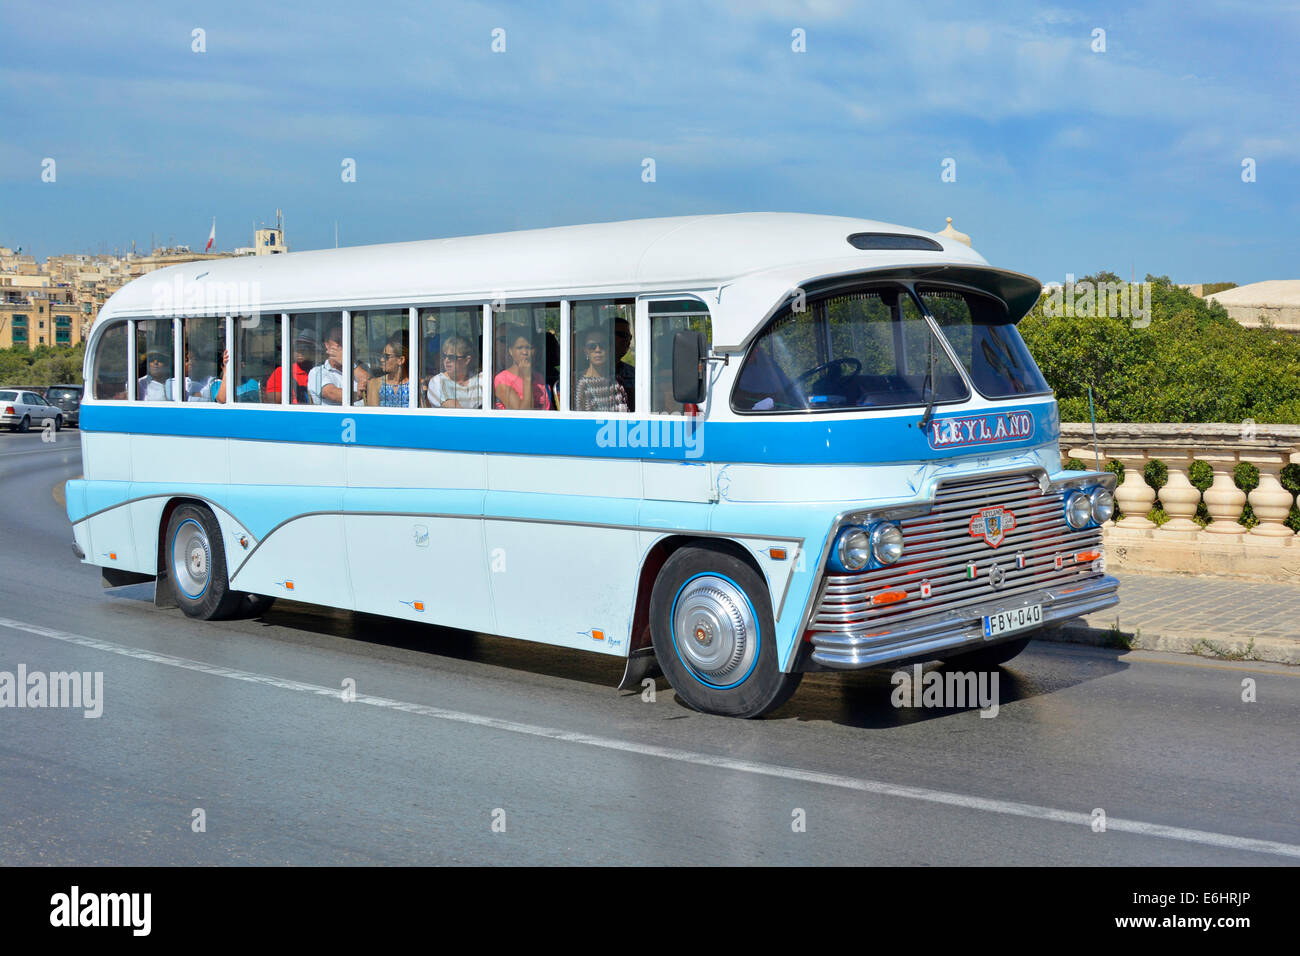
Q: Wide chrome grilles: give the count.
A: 1